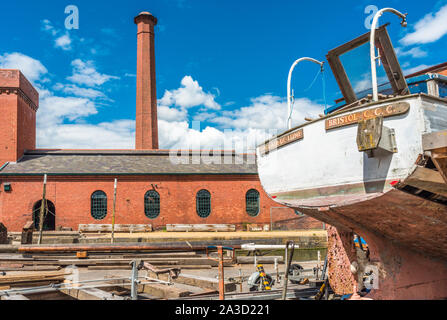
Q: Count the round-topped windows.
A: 4